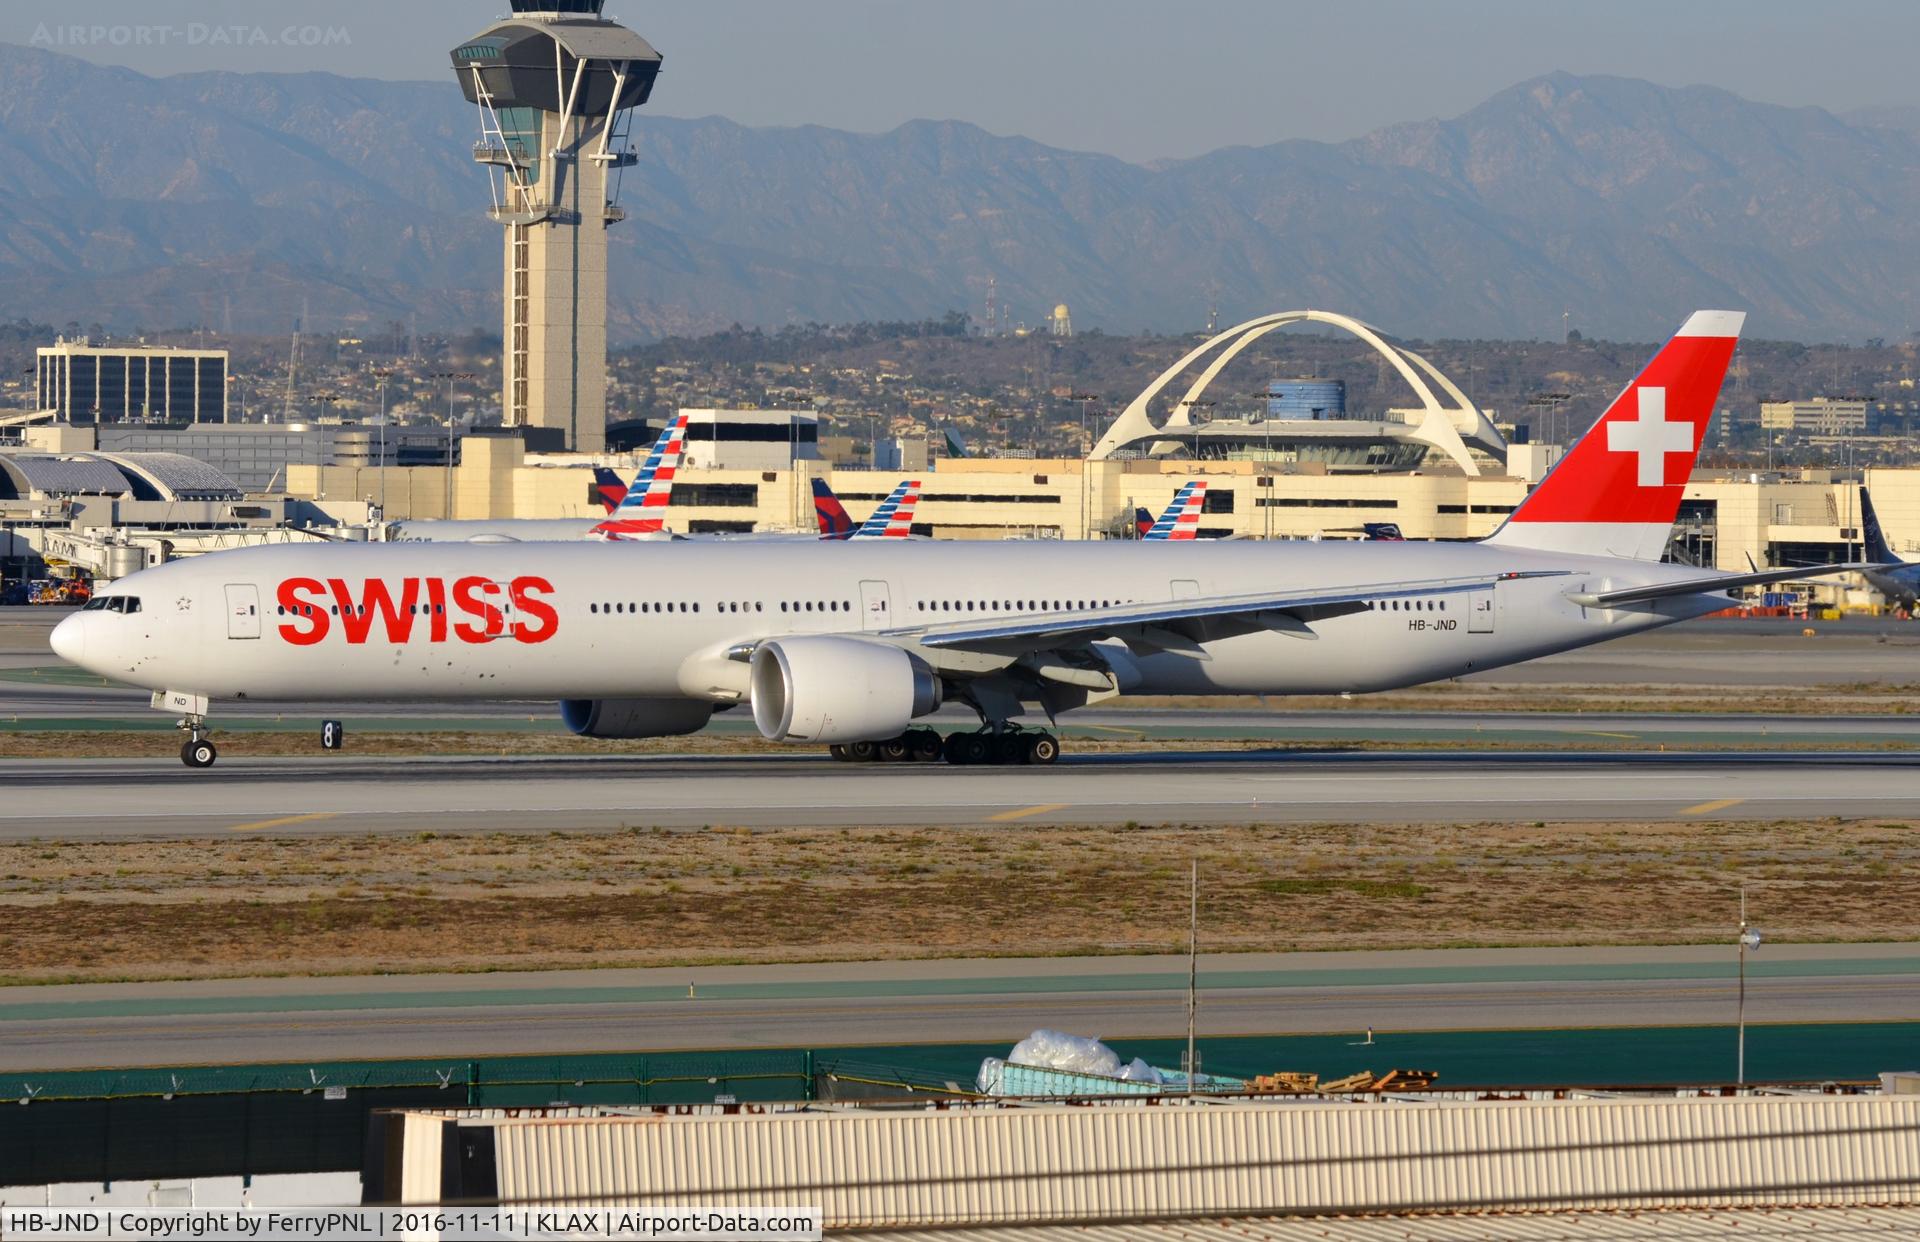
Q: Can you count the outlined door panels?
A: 5